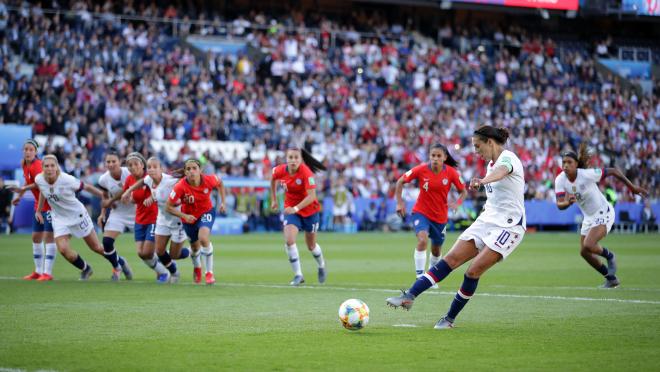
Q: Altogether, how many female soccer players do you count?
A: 10